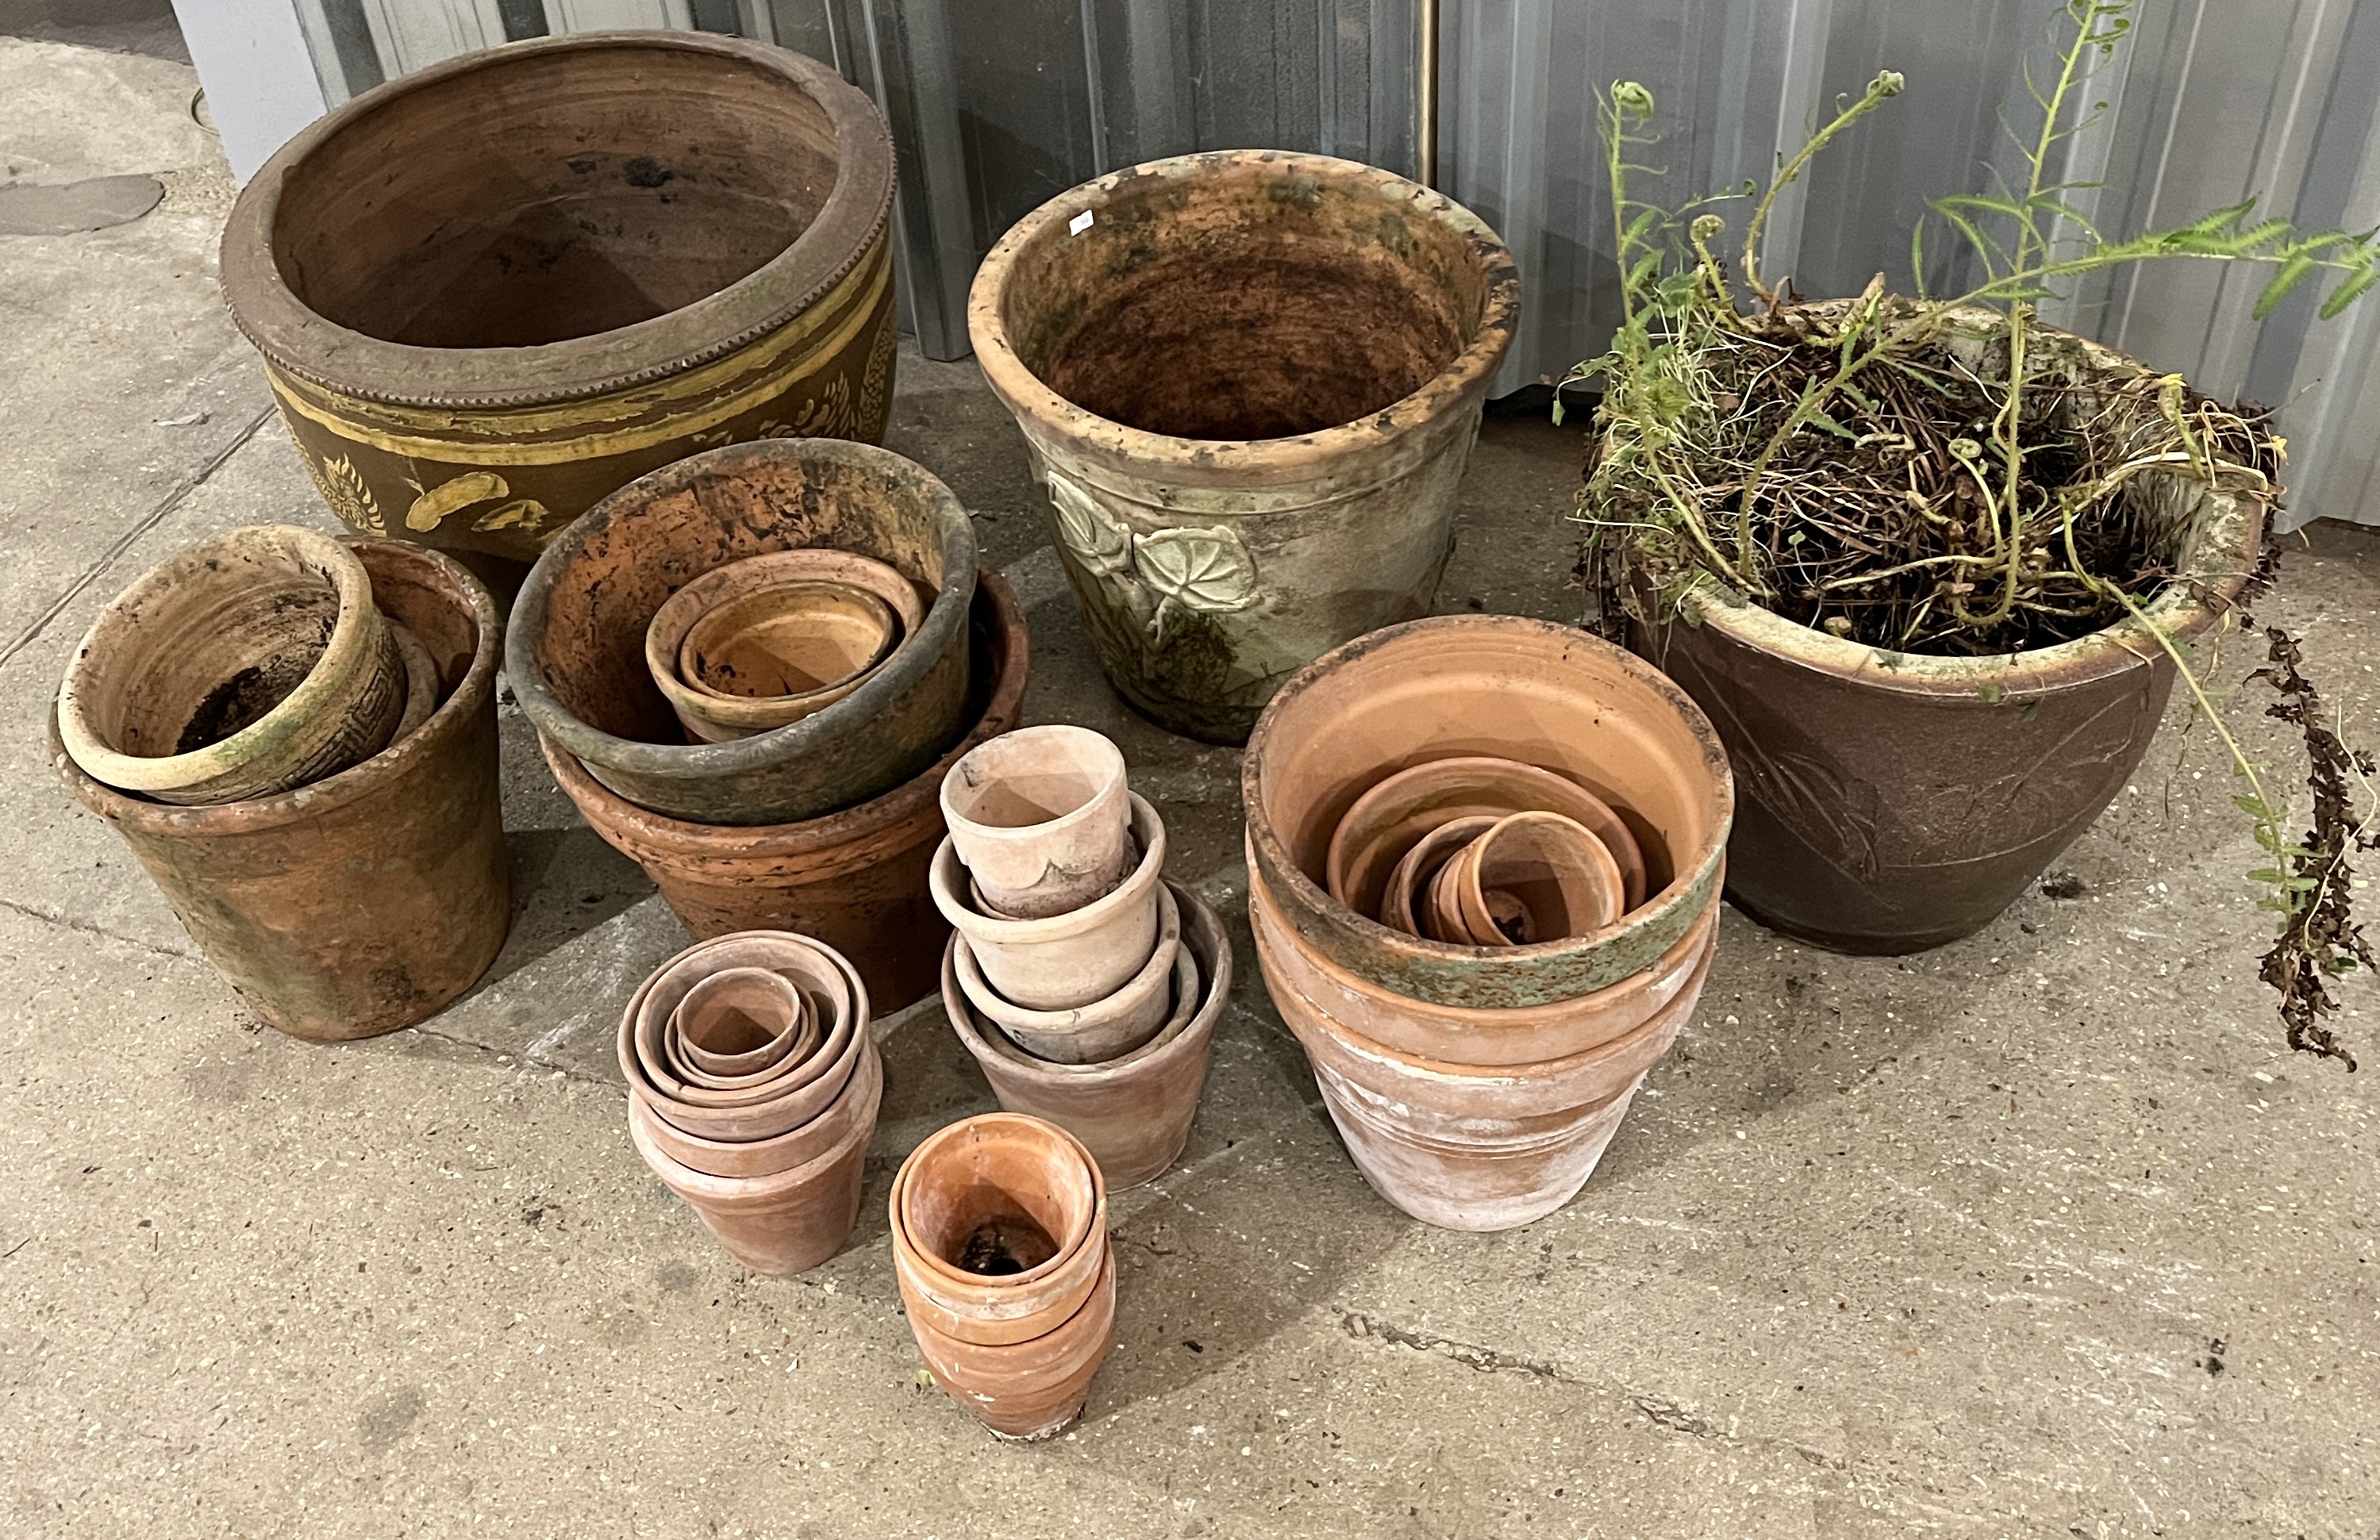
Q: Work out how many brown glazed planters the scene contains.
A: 2